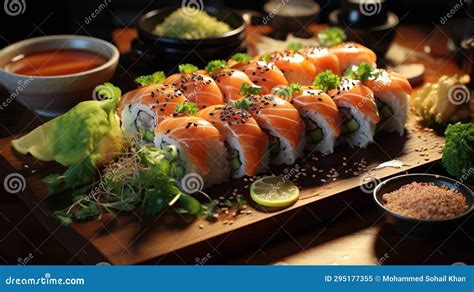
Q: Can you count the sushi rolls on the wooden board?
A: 13